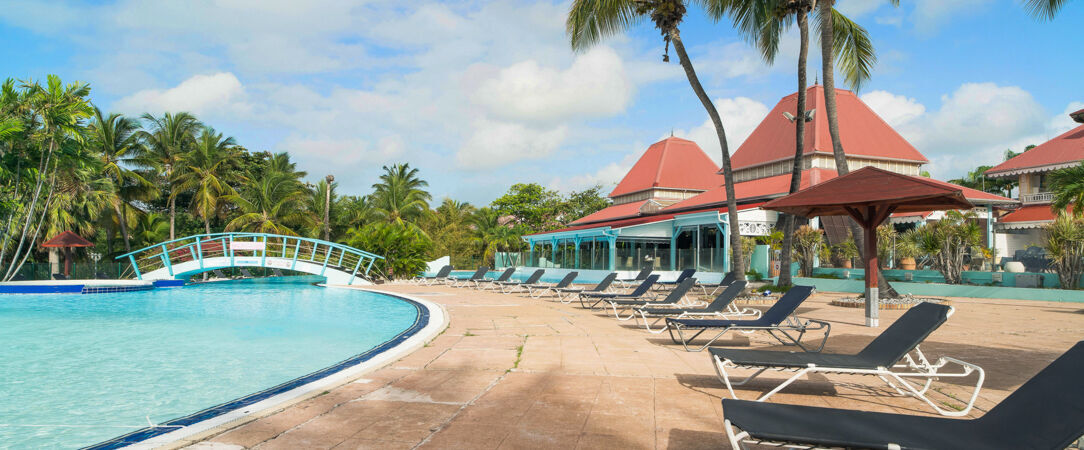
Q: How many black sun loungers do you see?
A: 15